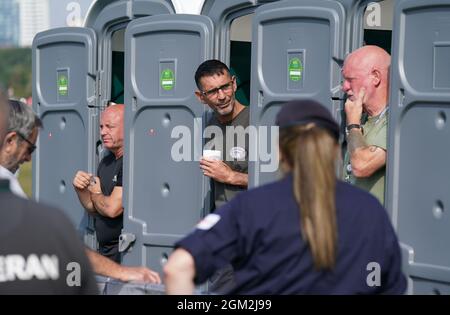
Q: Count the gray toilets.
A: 4